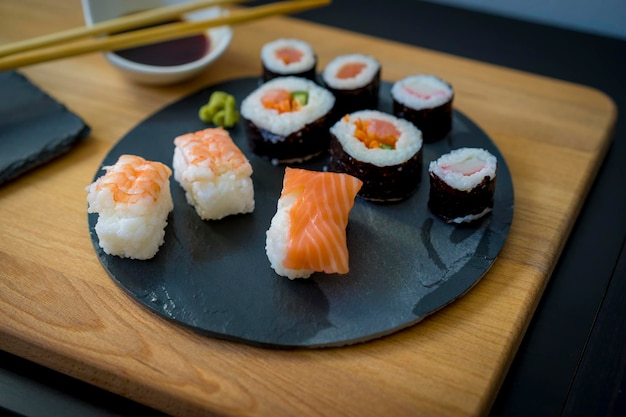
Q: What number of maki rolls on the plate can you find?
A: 6